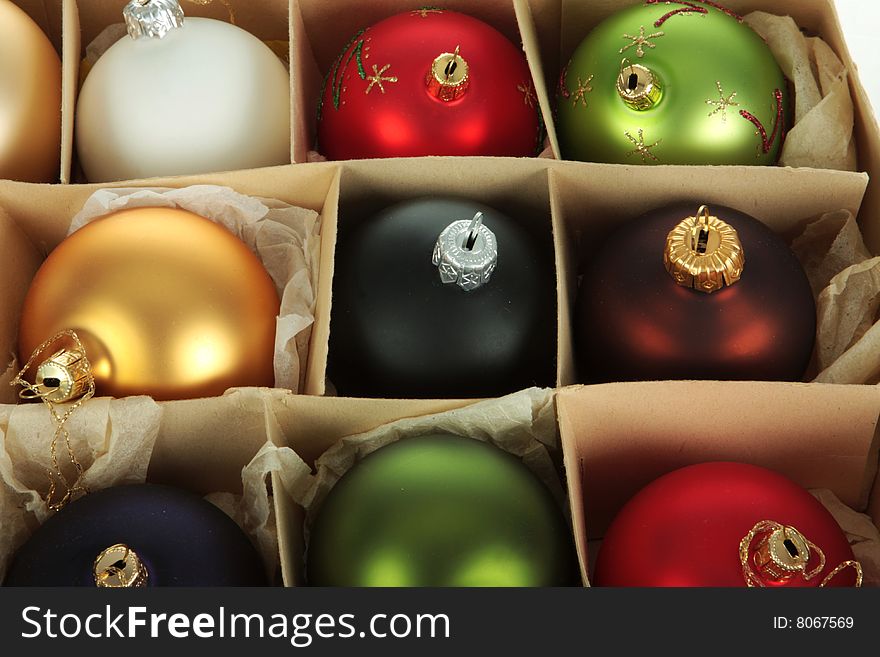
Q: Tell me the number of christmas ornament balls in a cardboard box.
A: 10